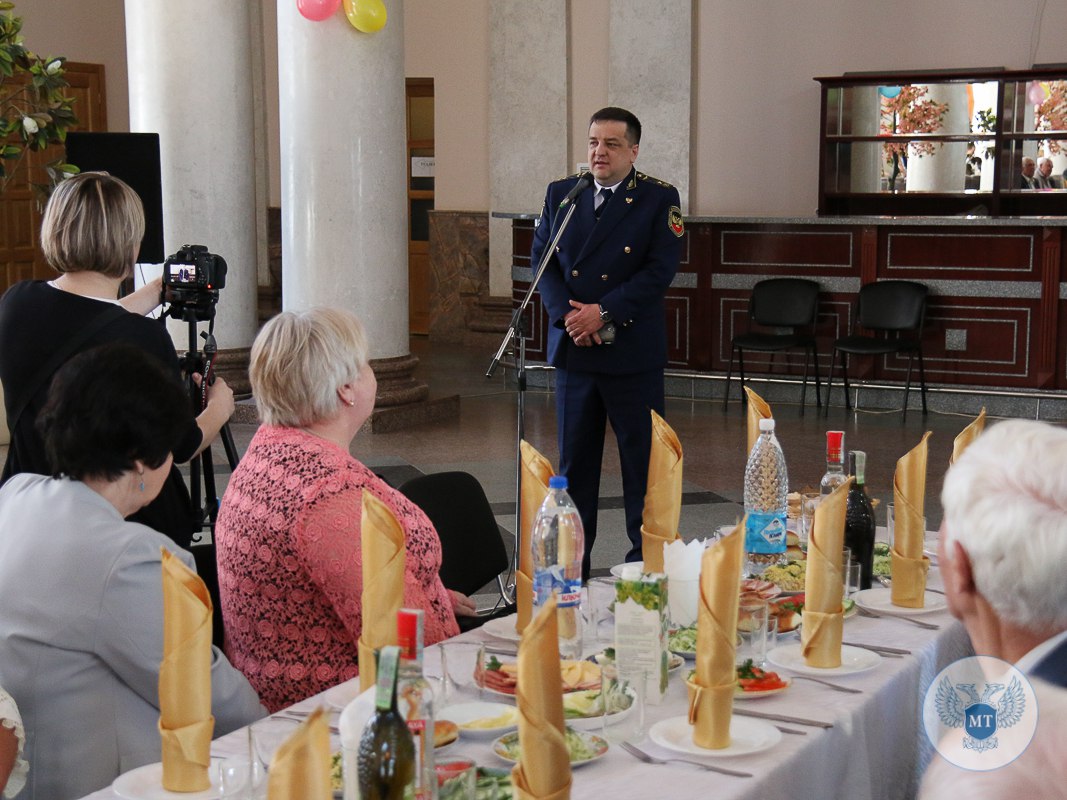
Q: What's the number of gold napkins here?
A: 11